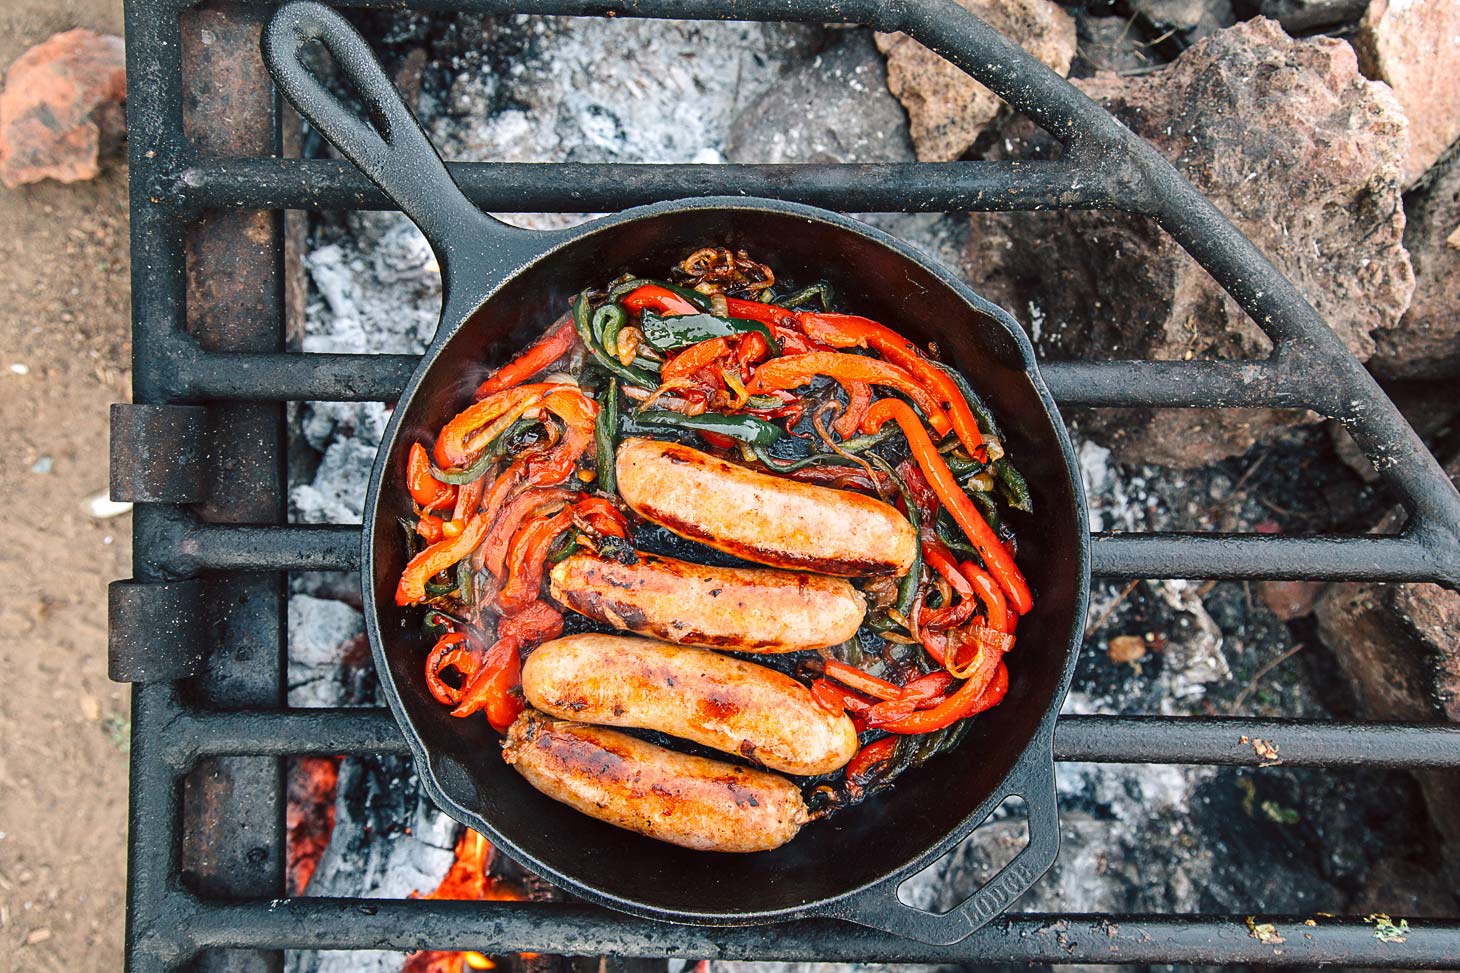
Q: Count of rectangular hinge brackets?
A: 2